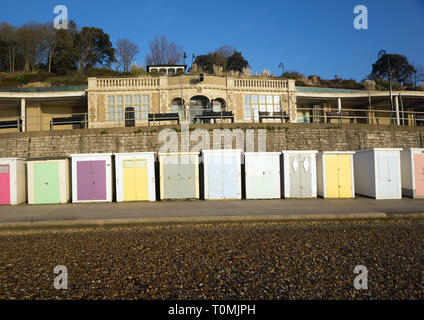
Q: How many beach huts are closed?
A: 11